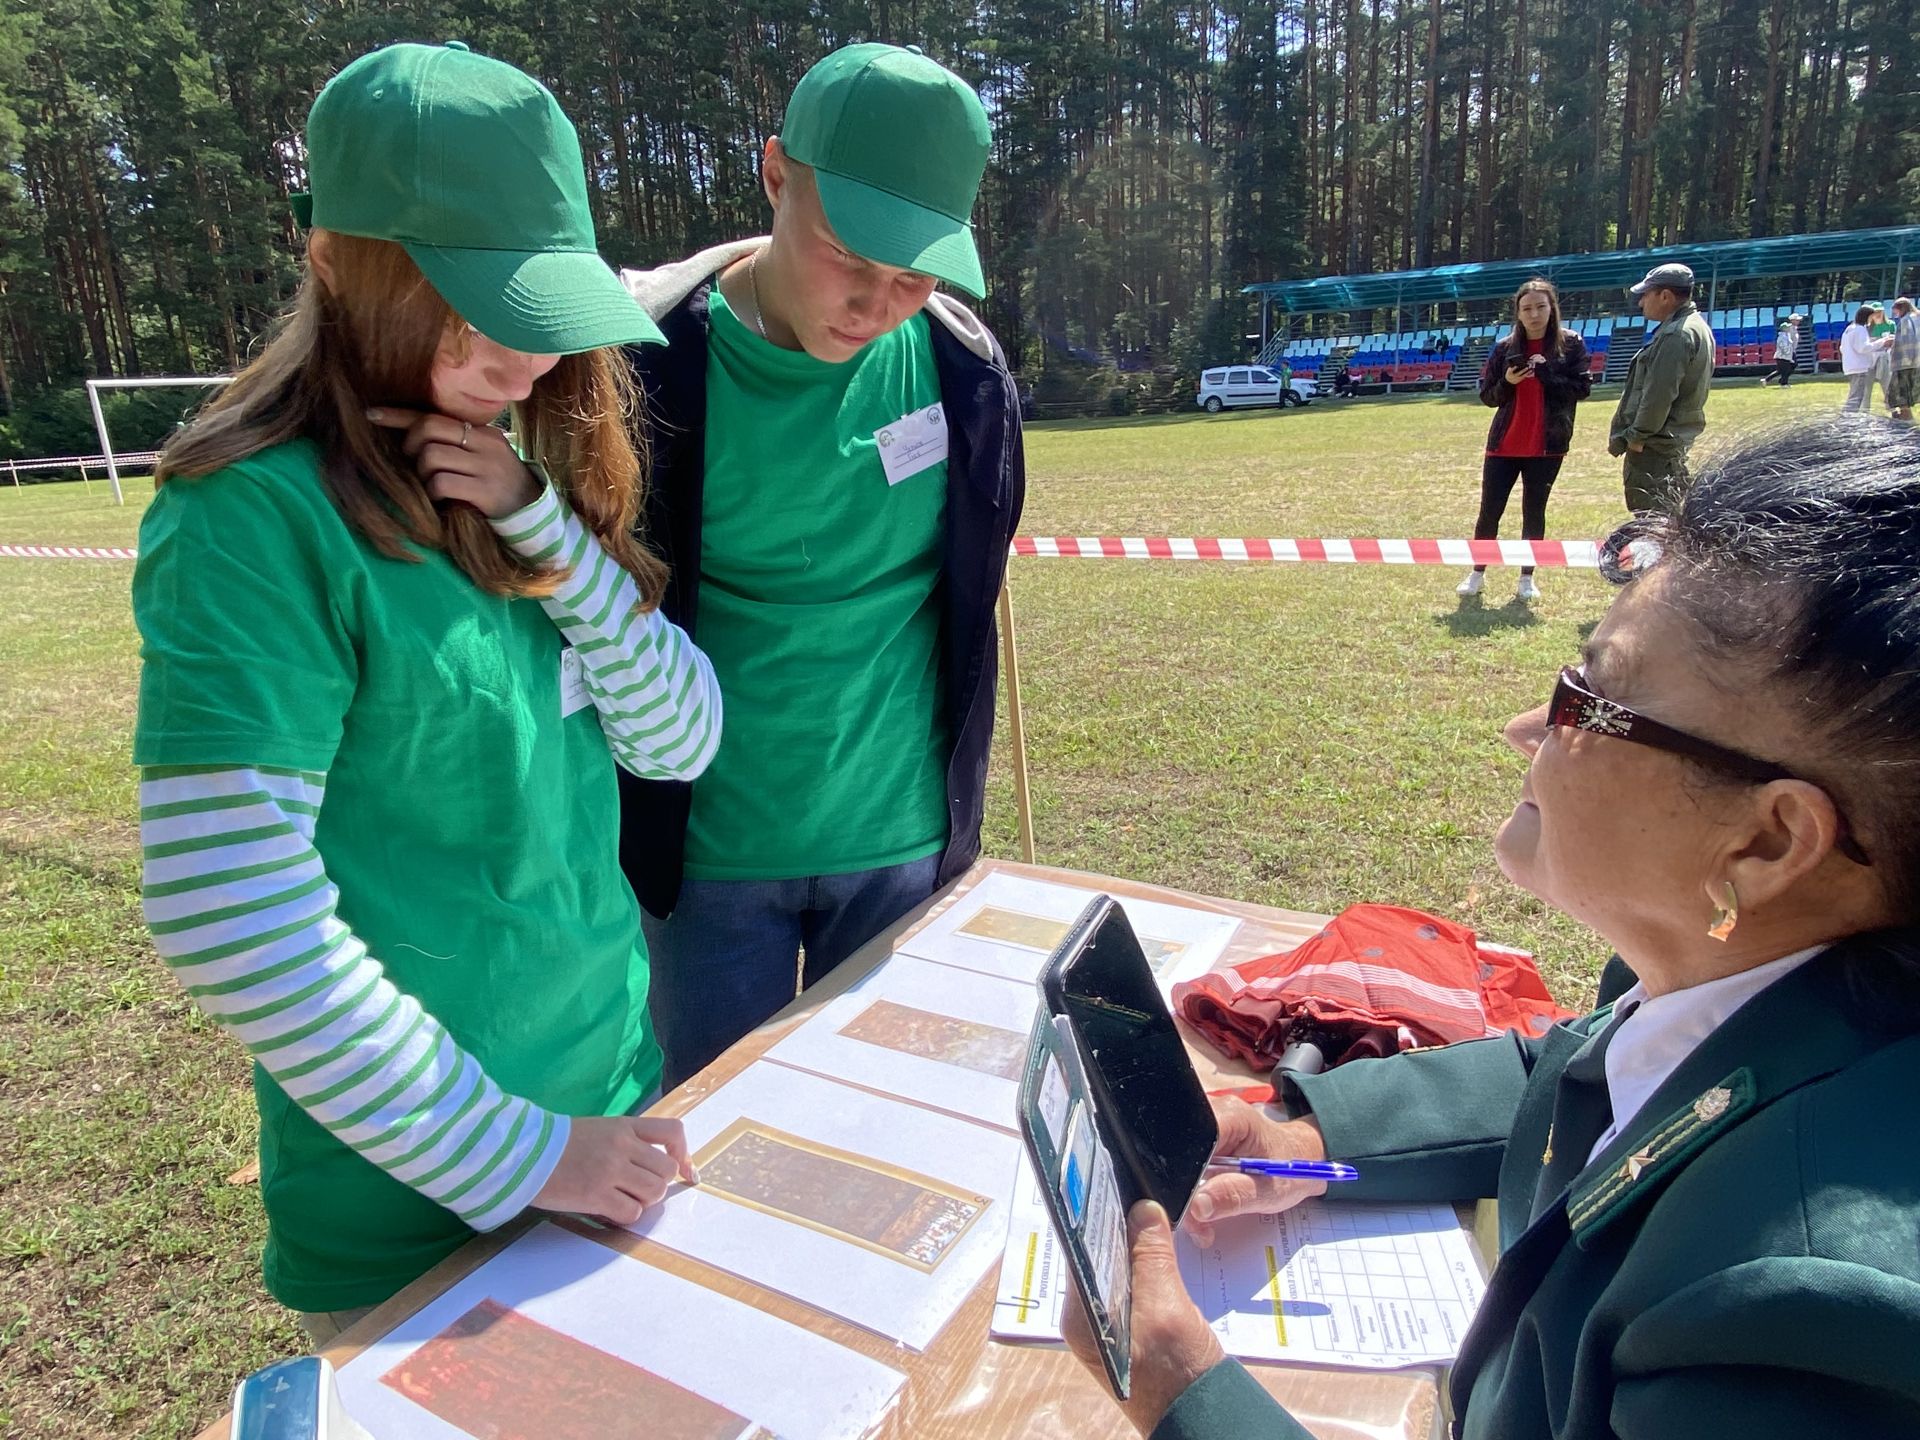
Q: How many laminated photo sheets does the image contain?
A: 4